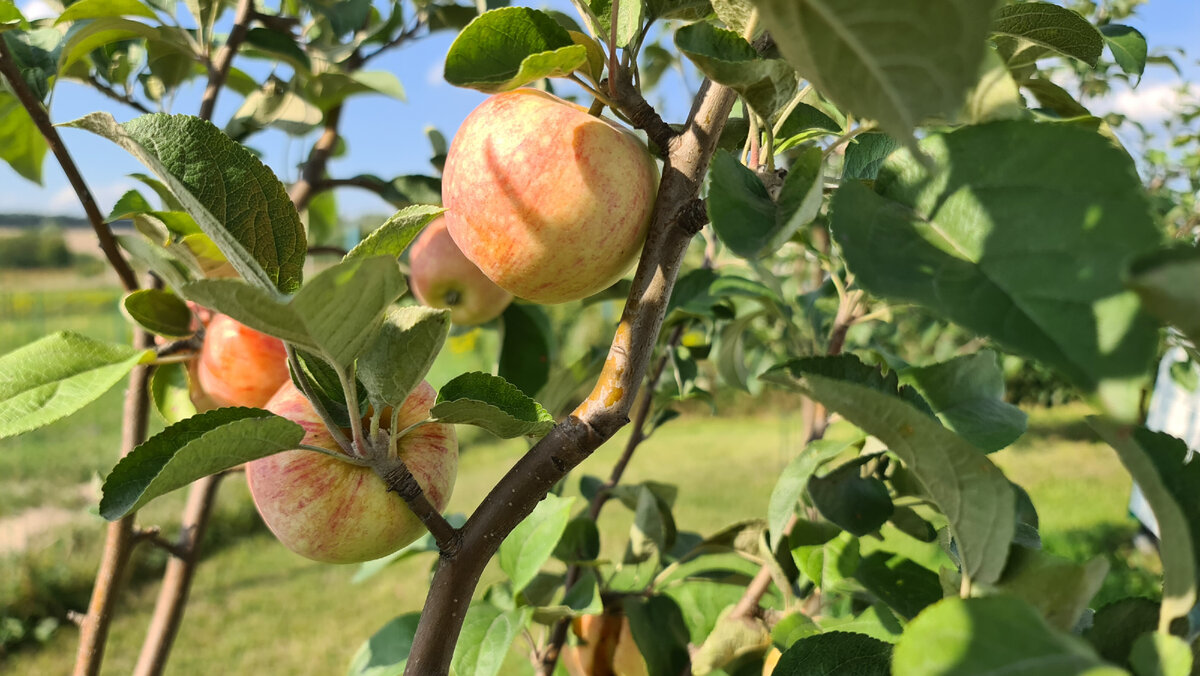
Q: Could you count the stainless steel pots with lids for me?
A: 0